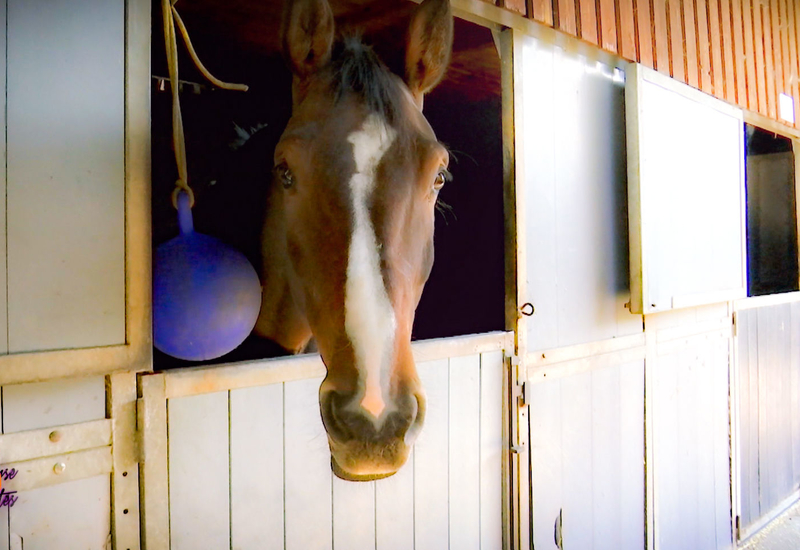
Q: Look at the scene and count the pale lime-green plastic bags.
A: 0